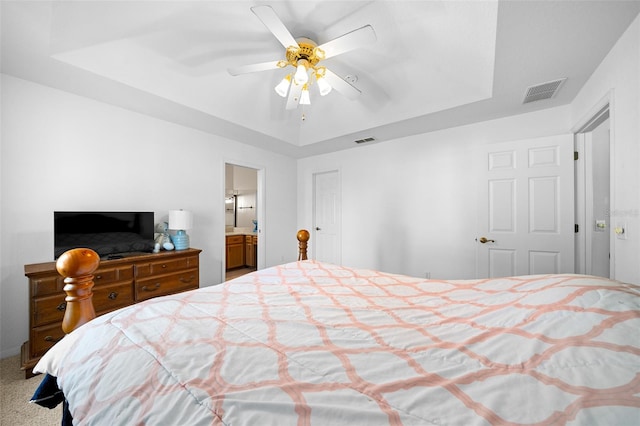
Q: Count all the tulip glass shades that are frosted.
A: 4